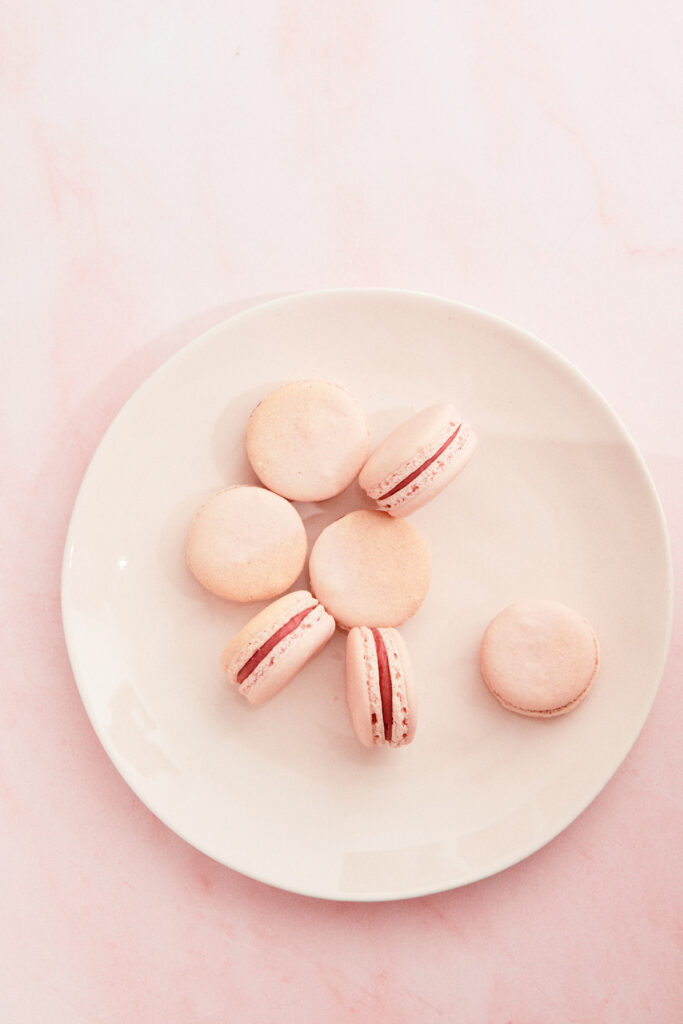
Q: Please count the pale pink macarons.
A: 7